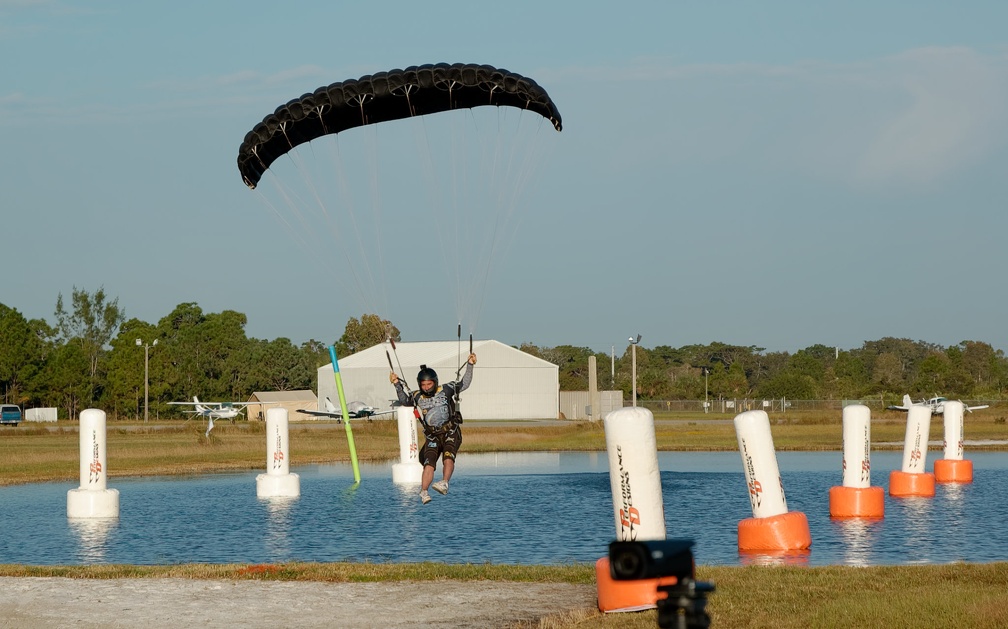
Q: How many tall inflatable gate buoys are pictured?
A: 8